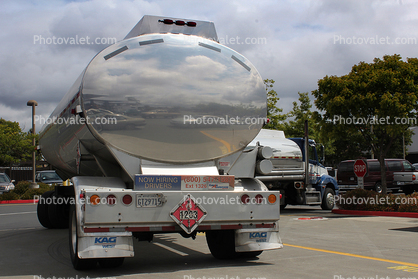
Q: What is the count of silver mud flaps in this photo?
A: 2